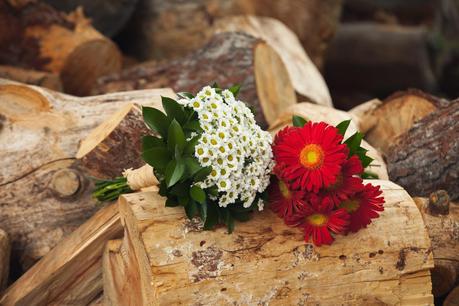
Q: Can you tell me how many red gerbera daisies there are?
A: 5